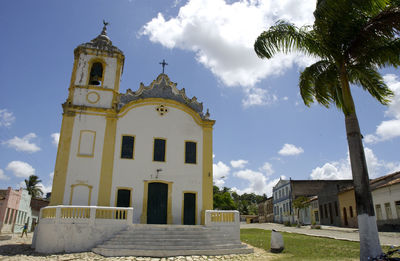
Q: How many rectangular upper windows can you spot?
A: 3